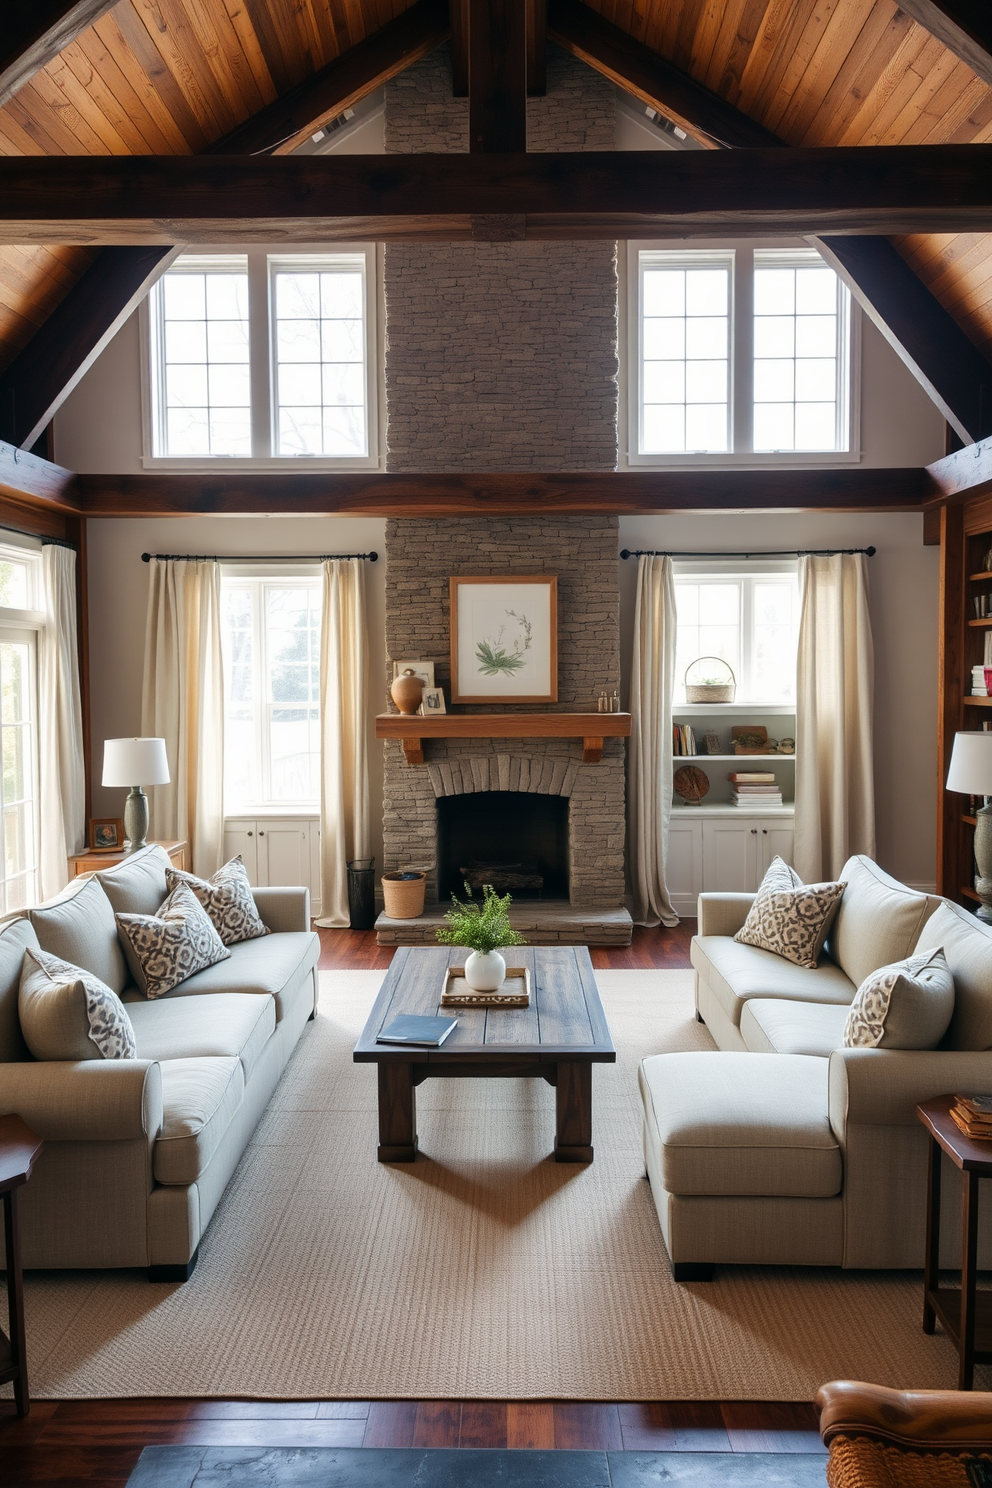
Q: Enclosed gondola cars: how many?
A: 0